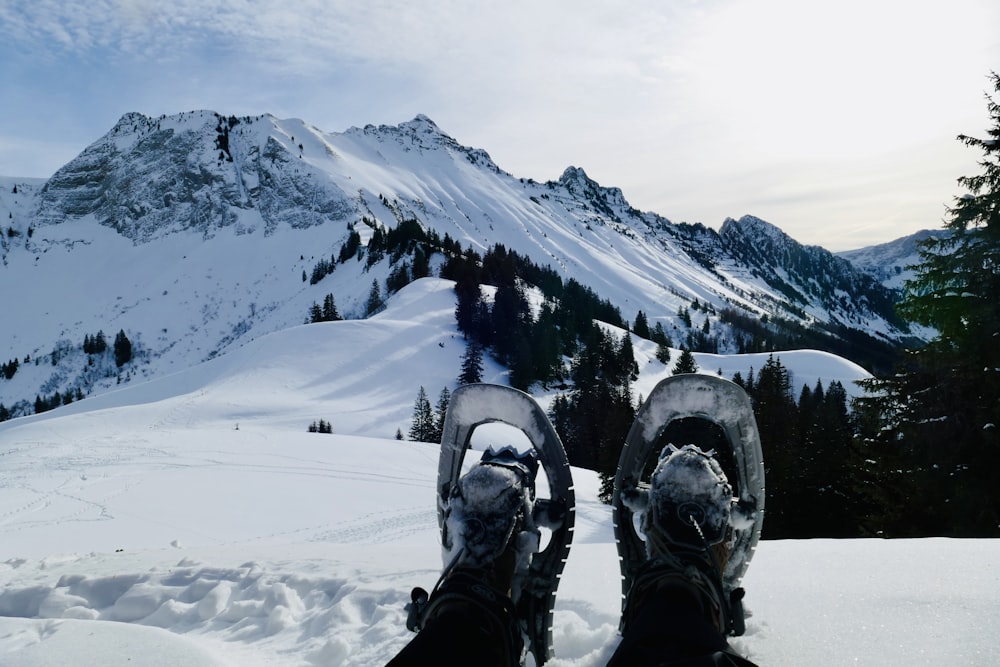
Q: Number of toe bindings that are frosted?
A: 2